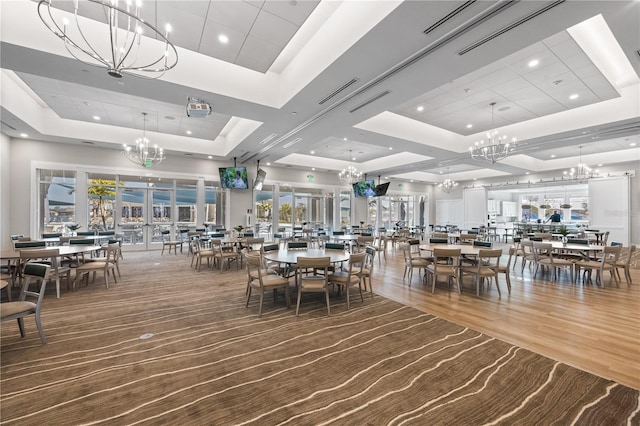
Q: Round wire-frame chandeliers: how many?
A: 6